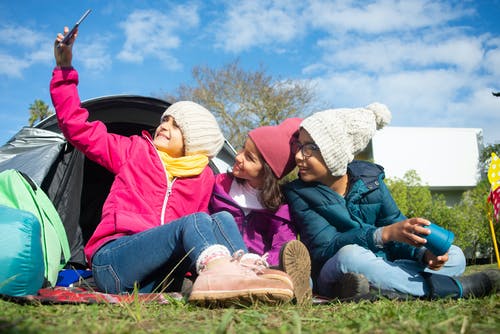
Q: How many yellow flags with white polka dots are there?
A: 1